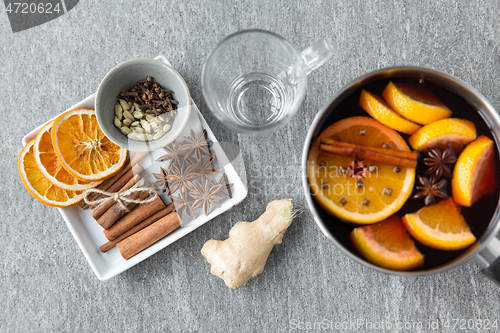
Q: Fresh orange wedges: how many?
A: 6